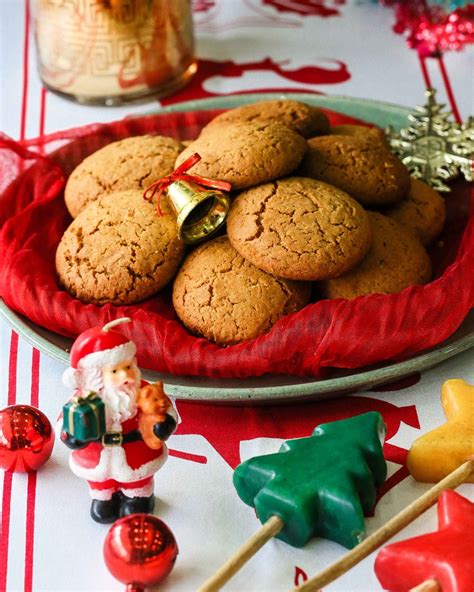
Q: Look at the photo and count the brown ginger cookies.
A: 10